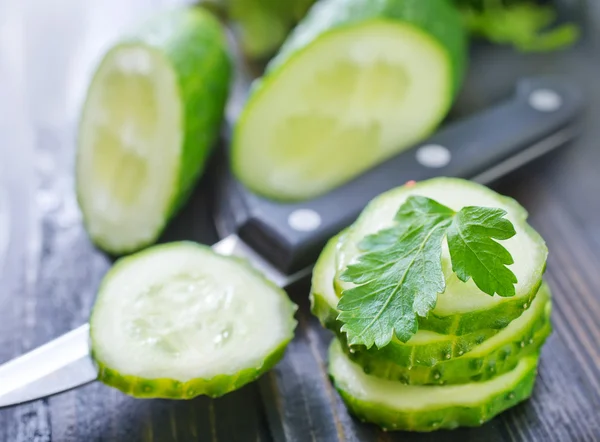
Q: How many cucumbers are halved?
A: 2